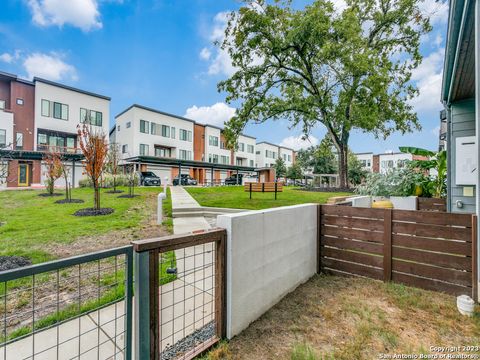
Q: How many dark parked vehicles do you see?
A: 3